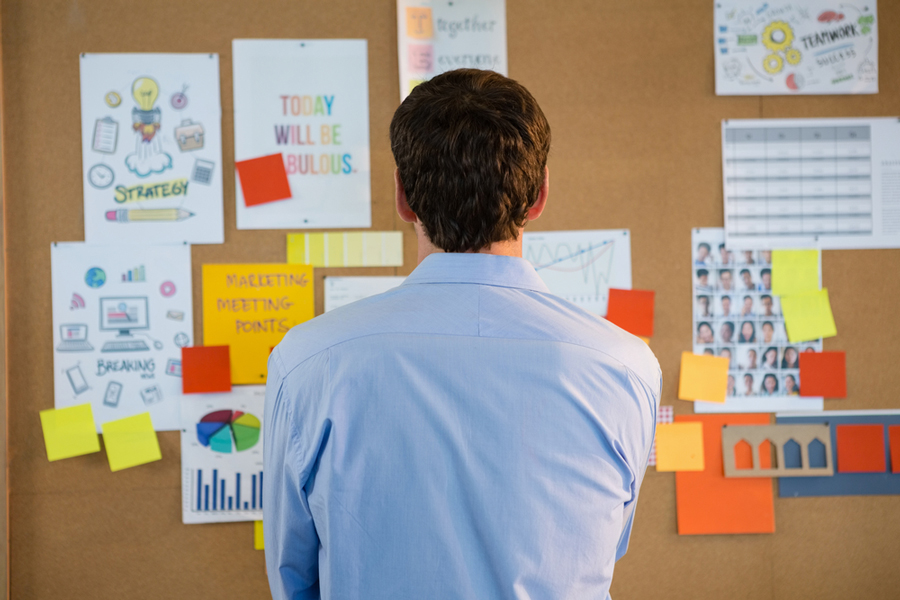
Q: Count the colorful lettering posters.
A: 1